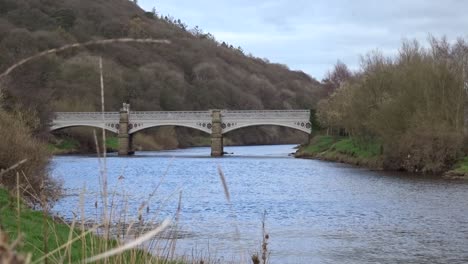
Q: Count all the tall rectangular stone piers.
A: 2